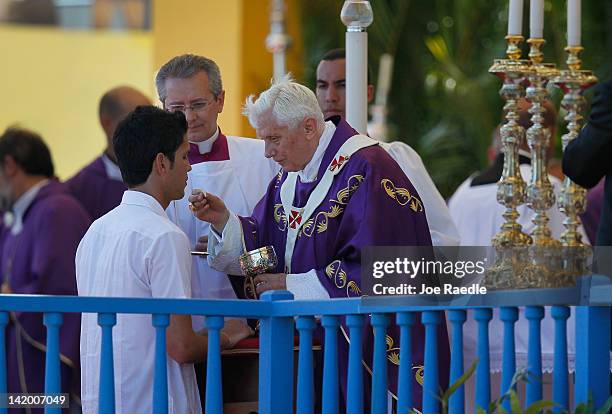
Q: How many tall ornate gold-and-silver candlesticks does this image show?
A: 3